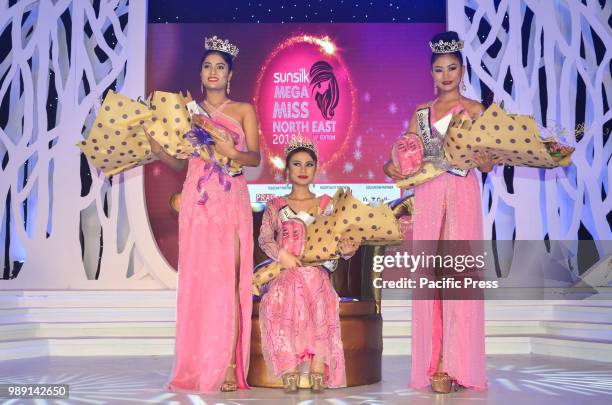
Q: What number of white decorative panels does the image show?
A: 2